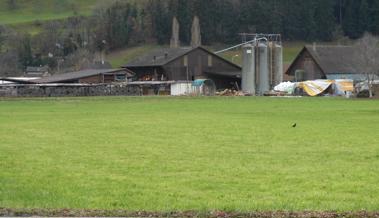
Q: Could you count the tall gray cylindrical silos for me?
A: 3